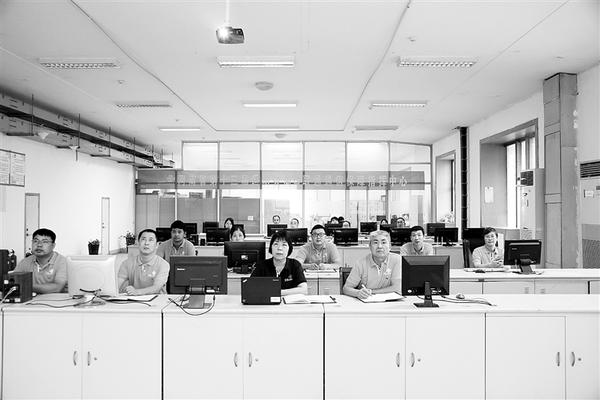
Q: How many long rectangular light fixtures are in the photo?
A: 9